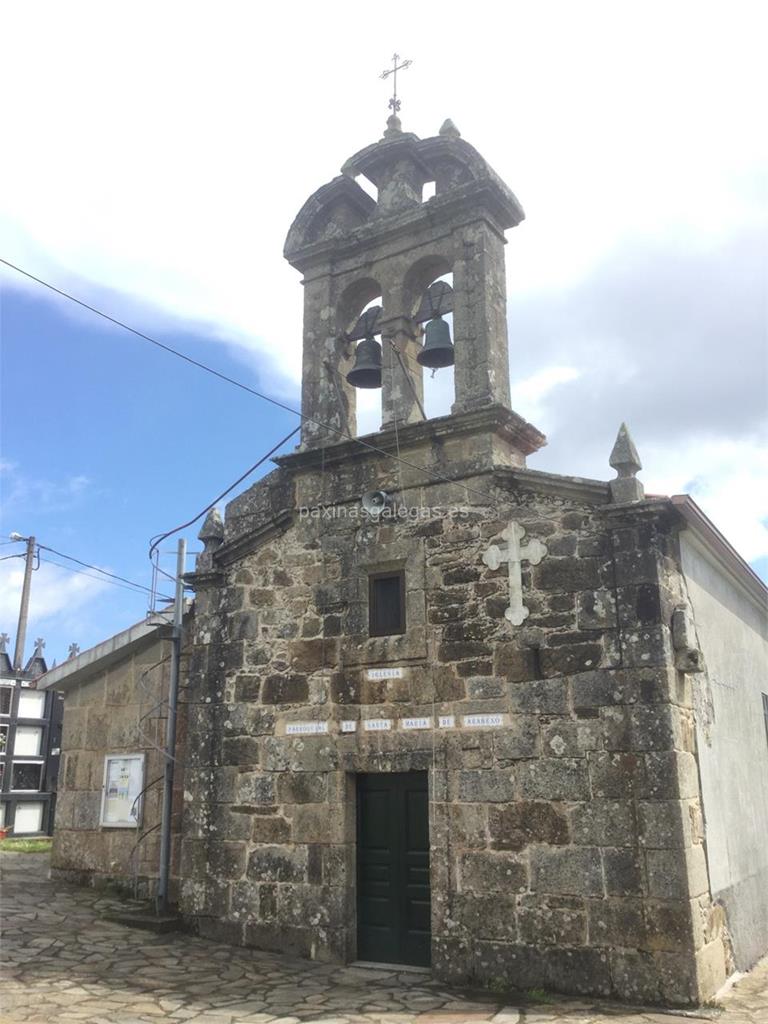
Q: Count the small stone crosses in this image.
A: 3